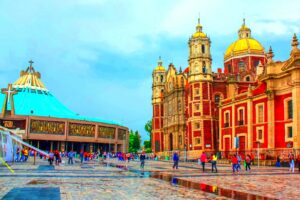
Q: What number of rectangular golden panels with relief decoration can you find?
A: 4